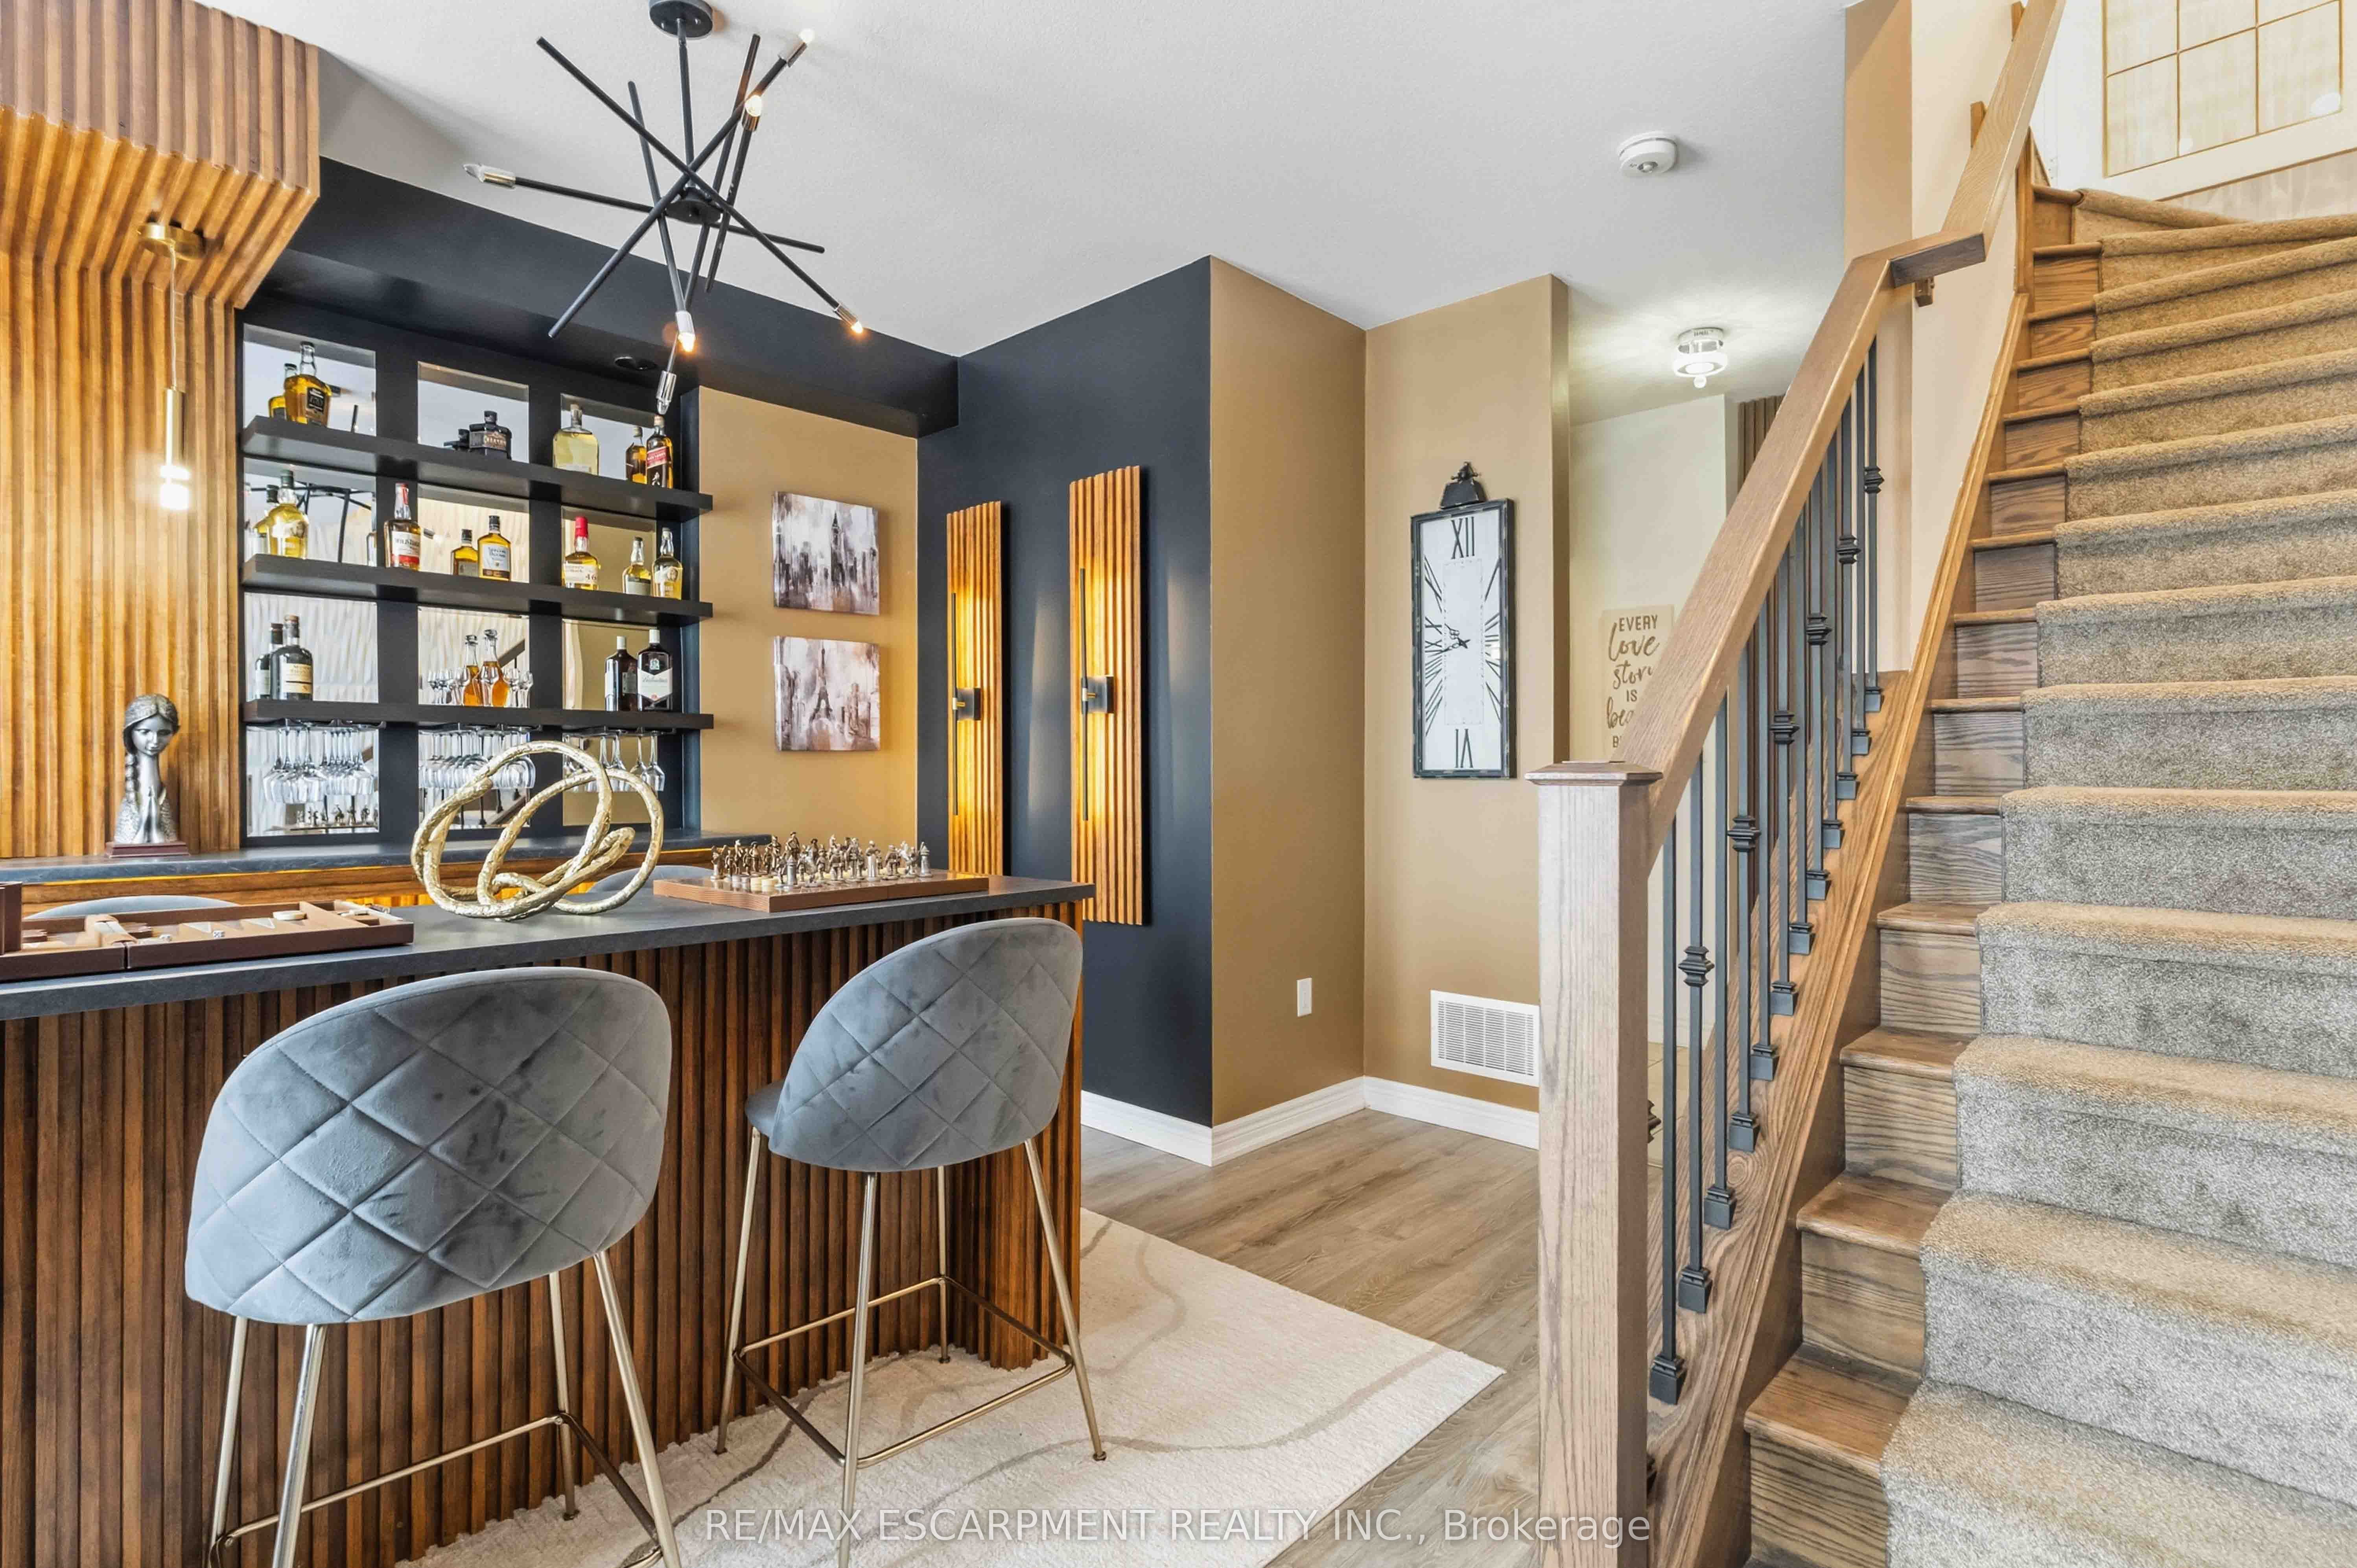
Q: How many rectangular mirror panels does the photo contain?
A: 12